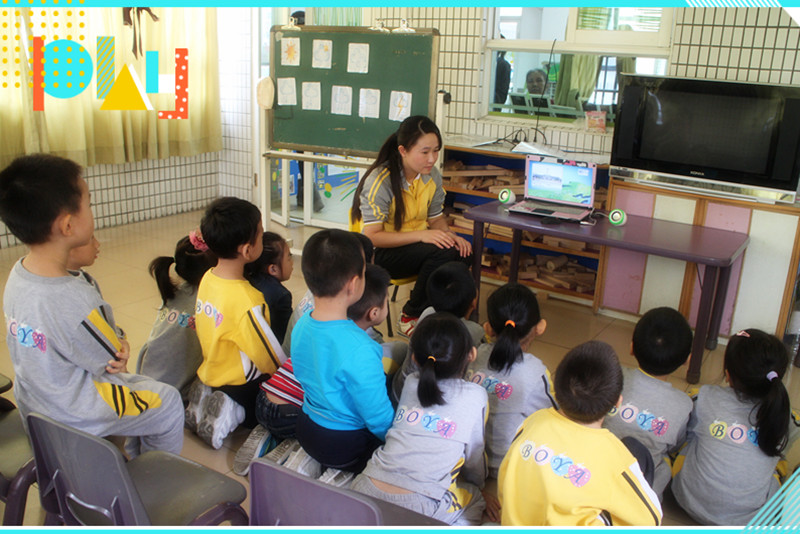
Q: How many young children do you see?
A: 14